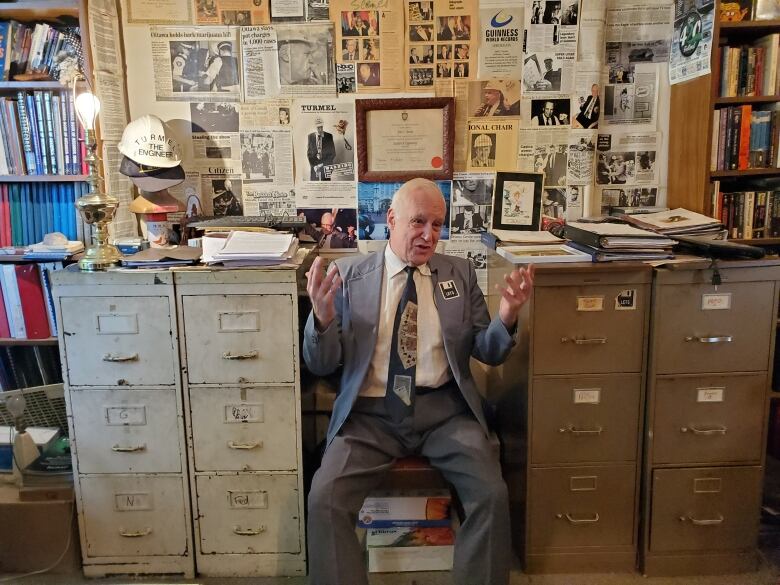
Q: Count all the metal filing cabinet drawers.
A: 12